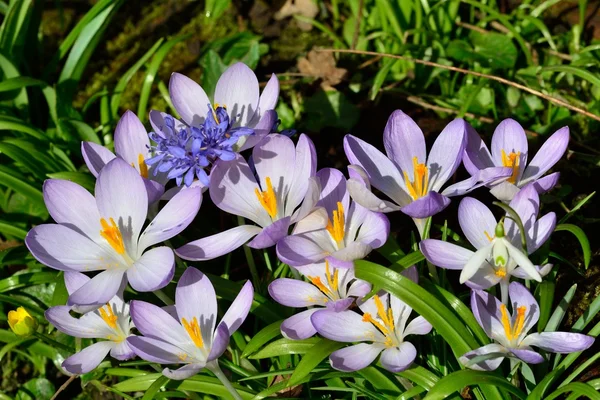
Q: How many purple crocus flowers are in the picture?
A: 13